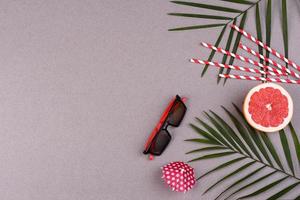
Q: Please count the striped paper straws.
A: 5